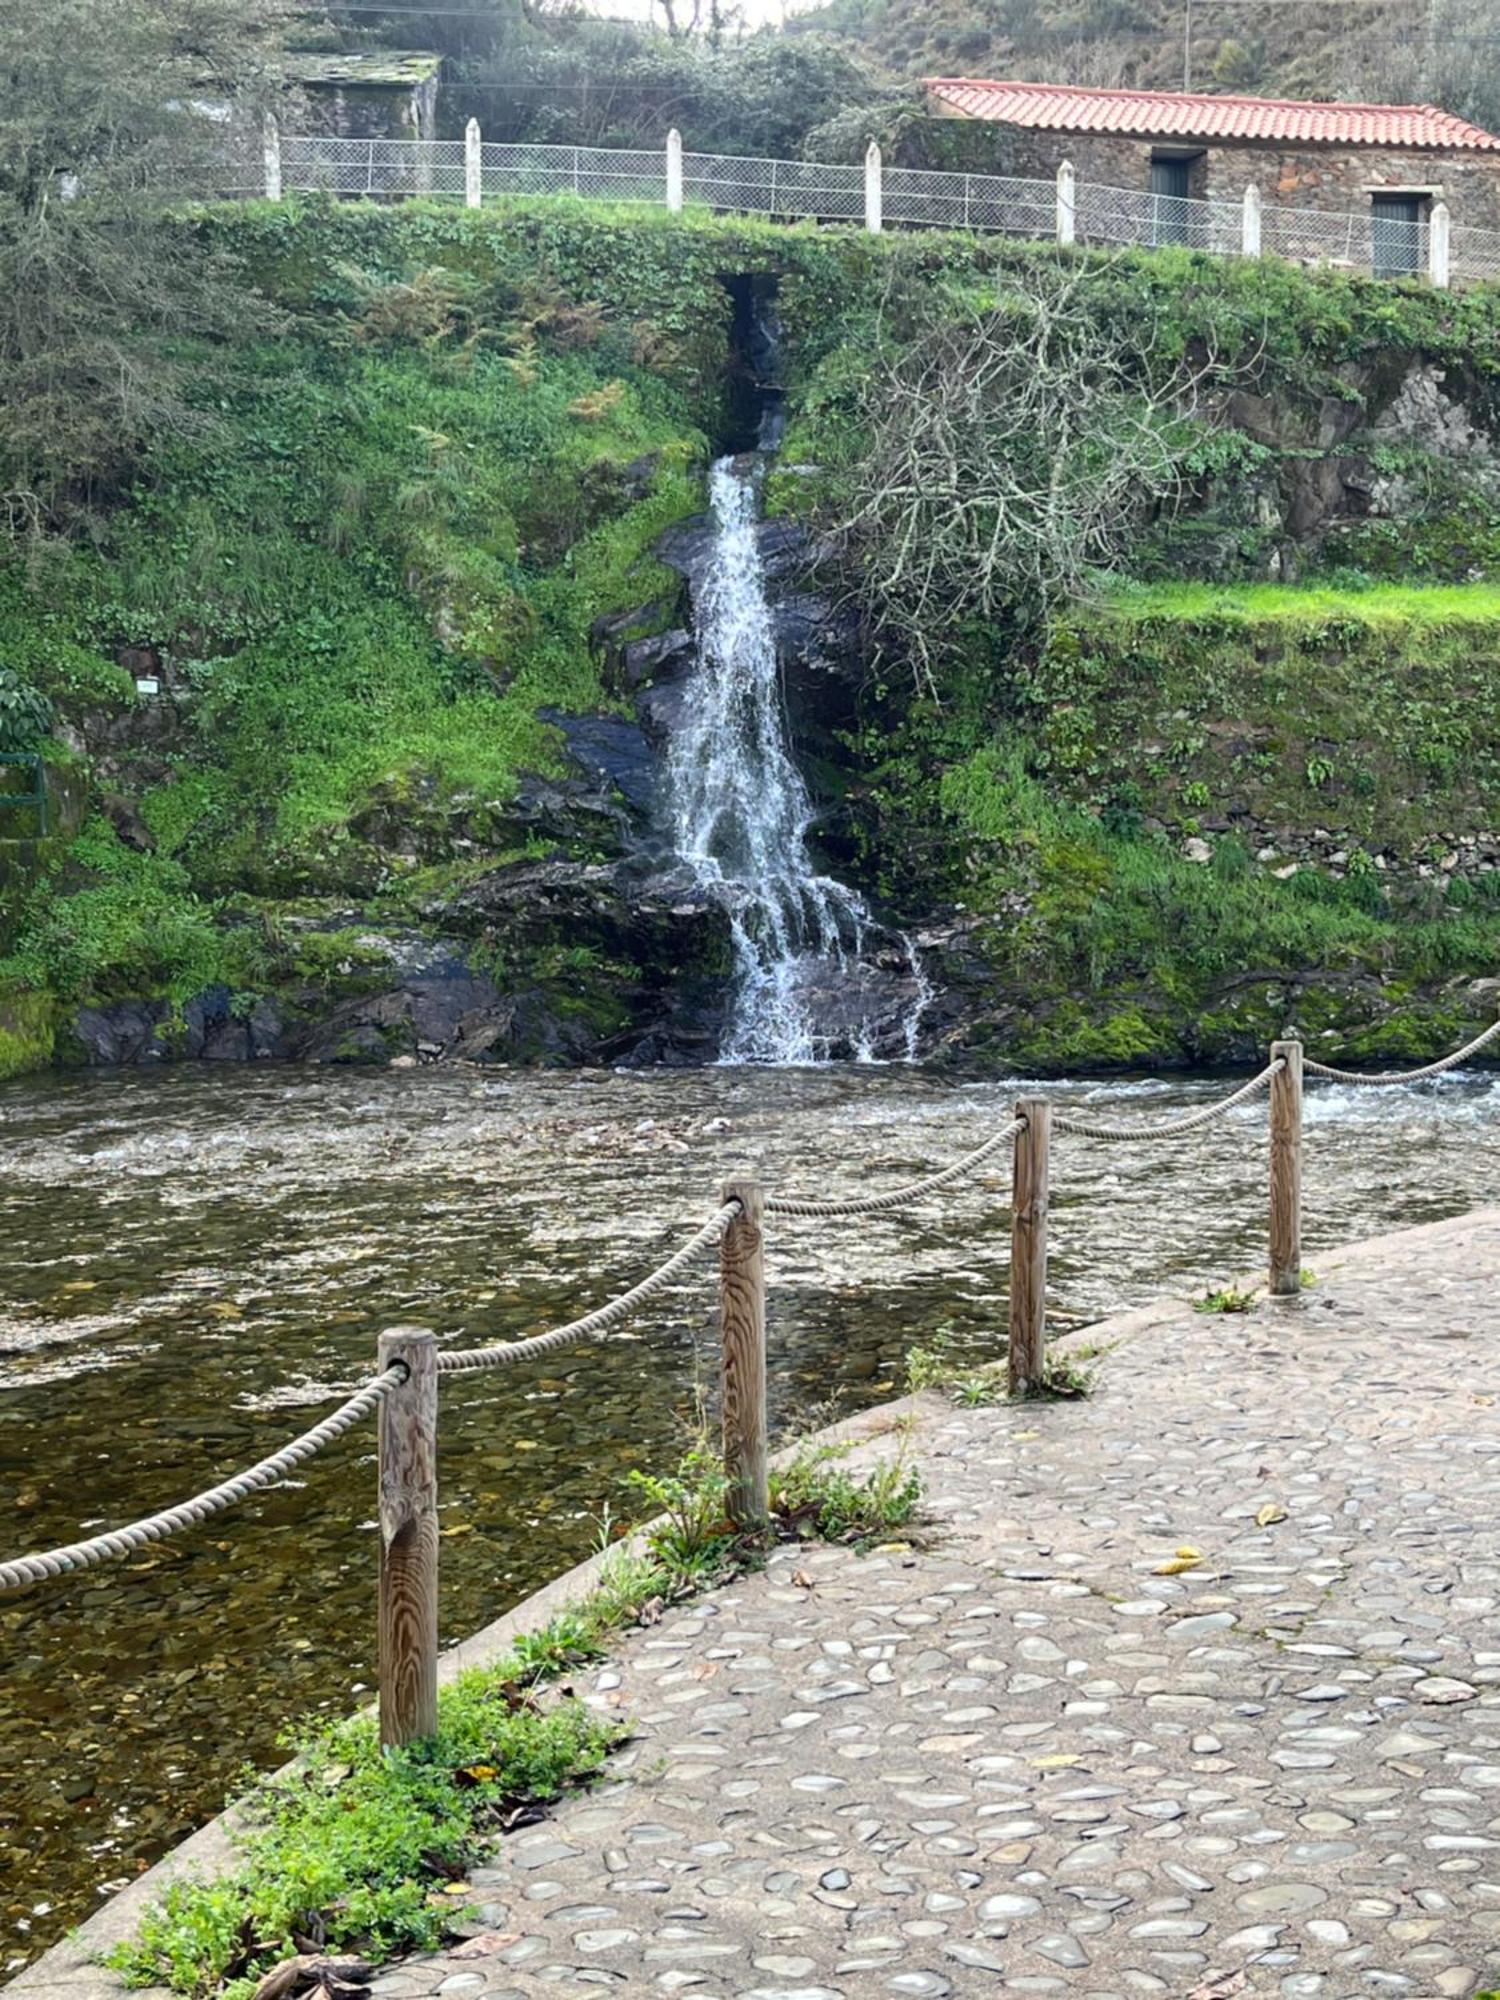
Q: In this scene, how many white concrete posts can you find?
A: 7